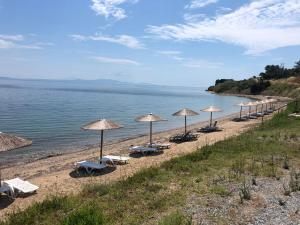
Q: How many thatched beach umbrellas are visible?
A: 11